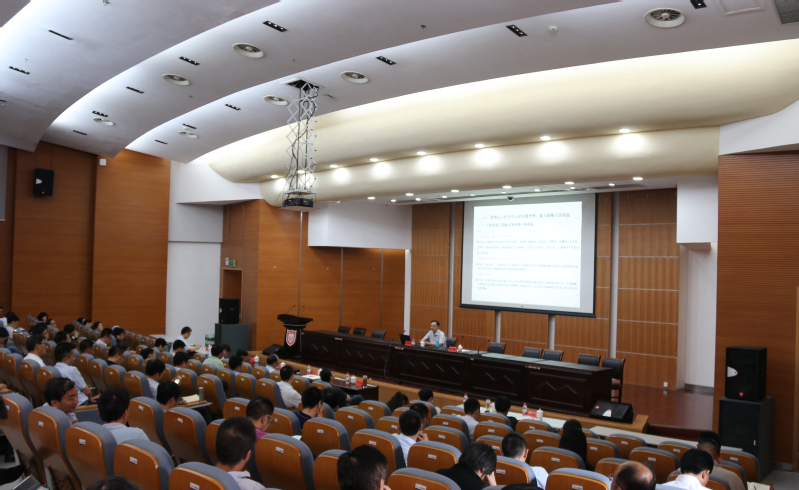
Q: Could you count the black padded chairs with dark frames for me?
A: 9